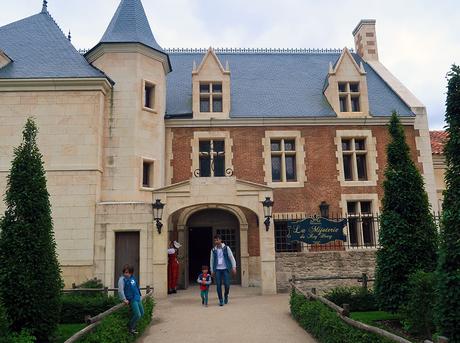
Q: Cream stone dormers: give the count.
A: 2